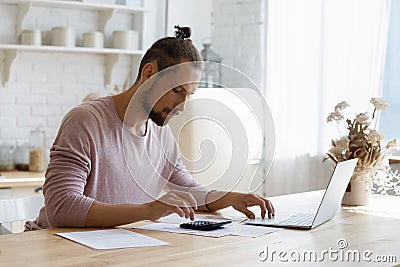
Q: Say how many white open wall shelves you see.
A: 2